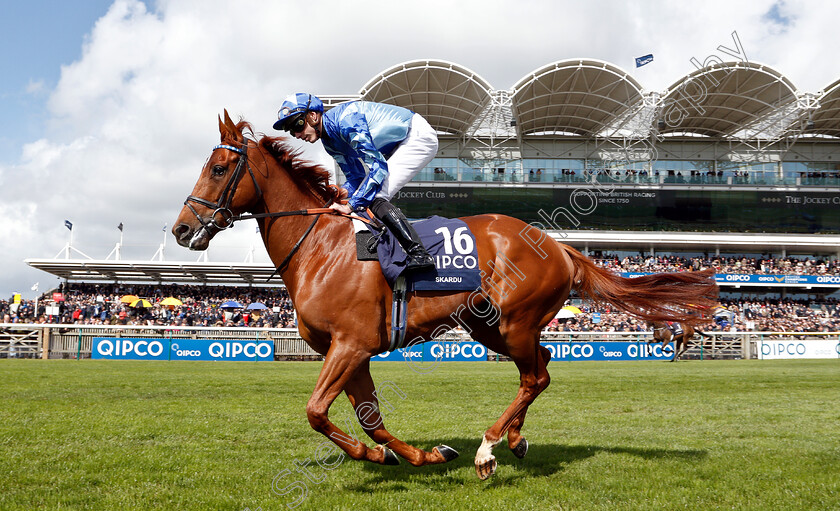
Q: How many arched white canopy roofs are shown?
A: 4